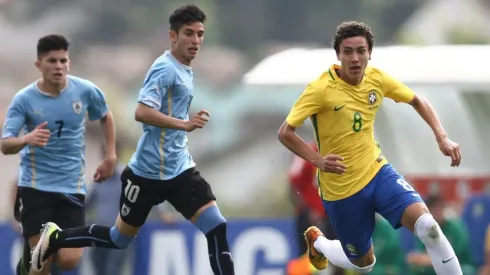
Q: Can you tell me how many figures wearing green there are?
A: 2